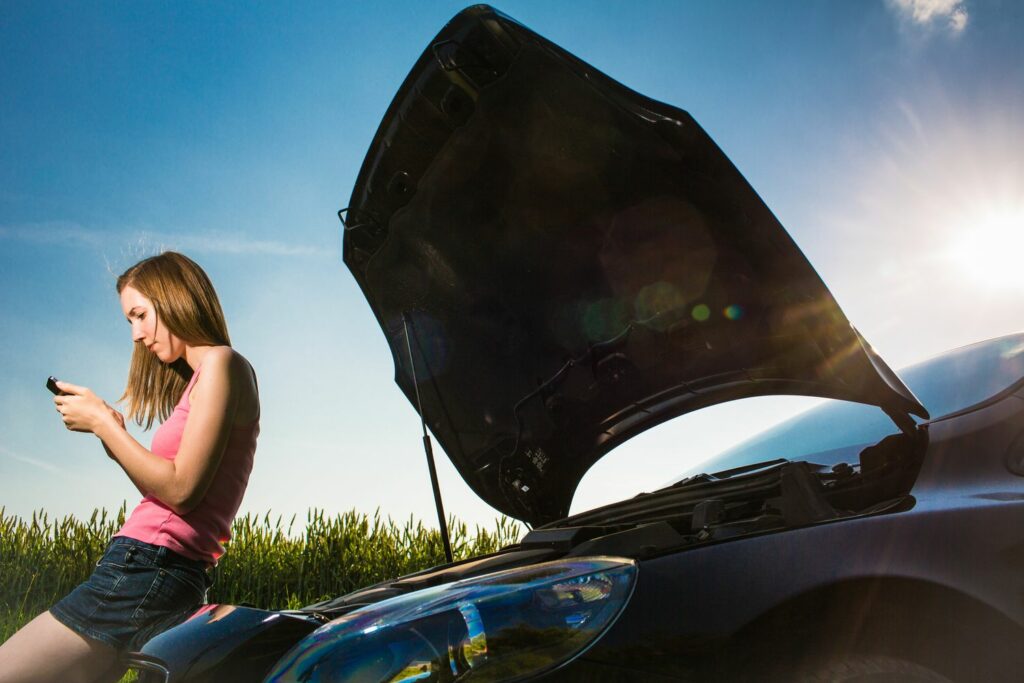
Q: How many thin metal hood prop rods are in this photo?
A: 1